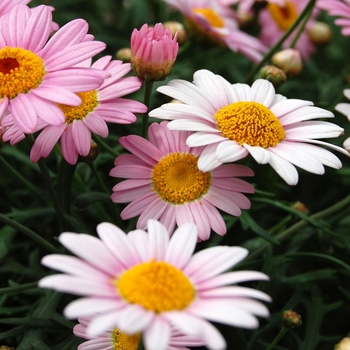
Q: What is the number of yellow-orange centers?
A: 8